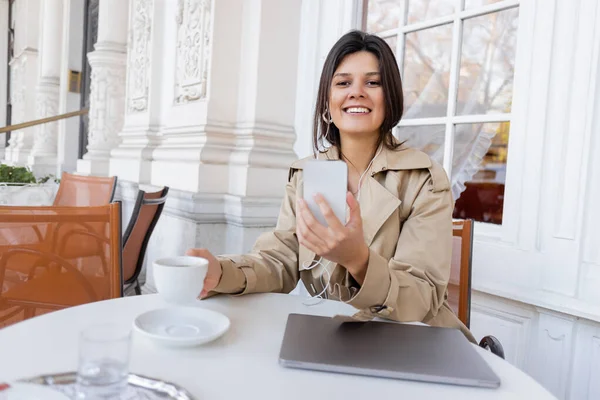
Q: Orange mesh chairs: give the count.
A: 4